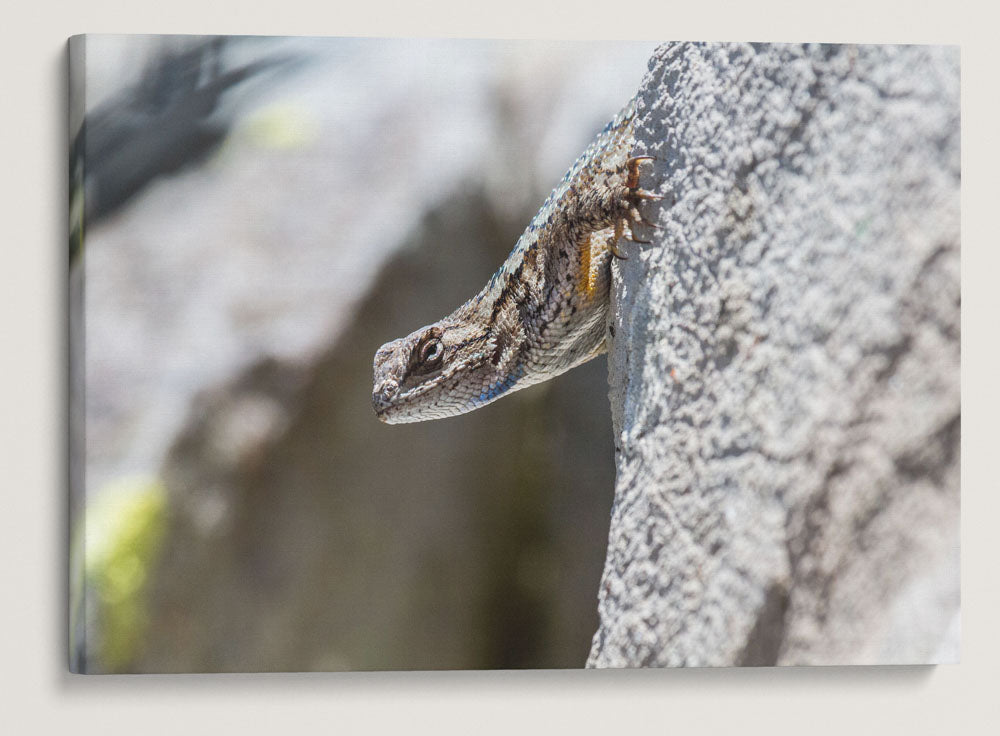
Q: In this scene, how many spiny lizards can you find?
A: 1